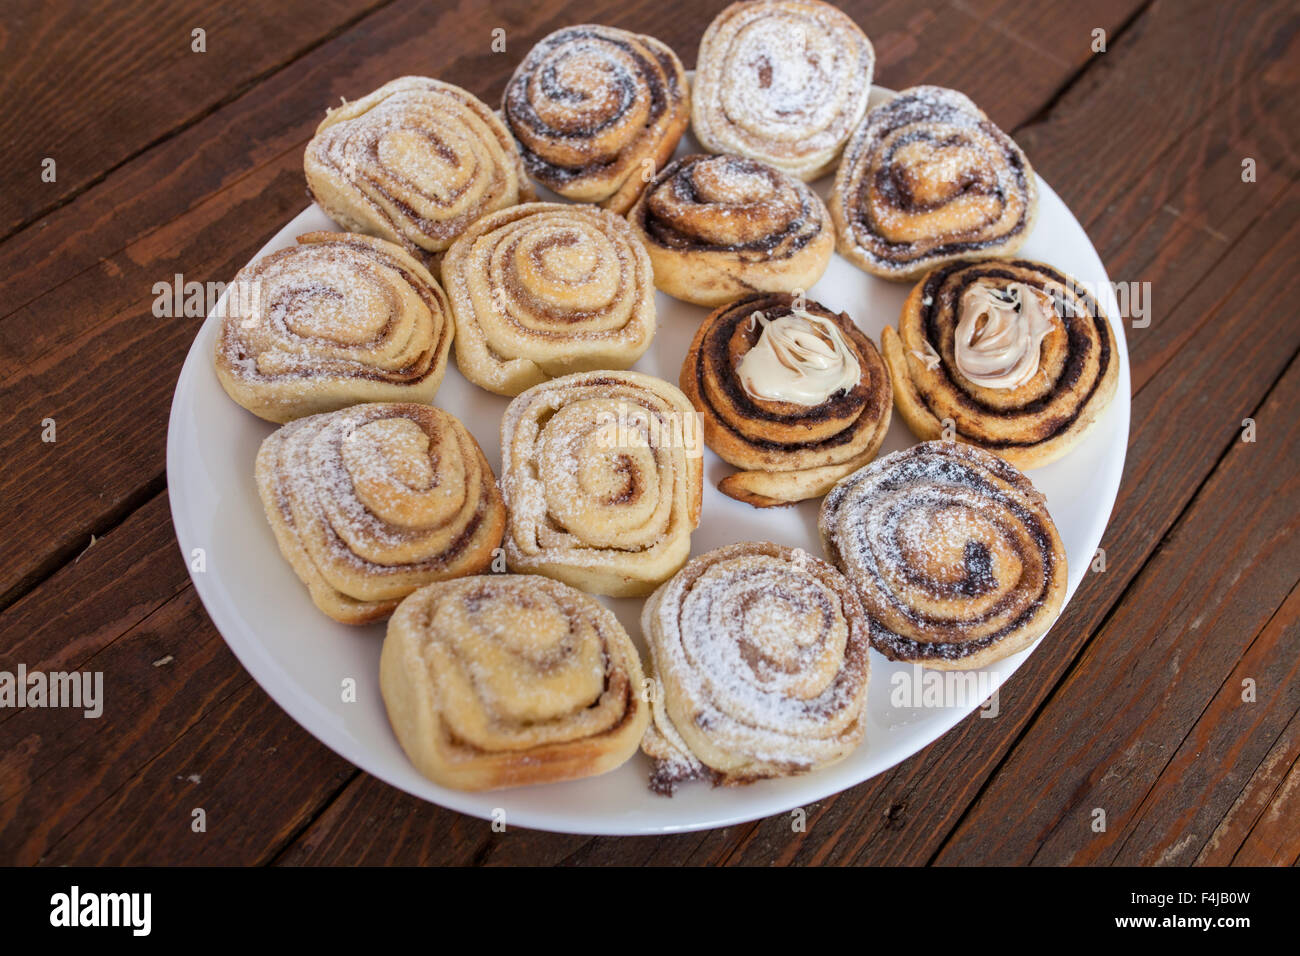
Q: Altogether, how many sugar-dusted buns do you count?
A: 12